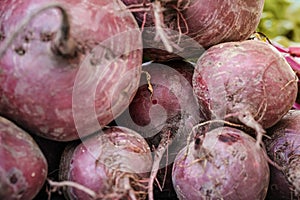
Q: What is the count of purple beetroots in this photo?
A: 8